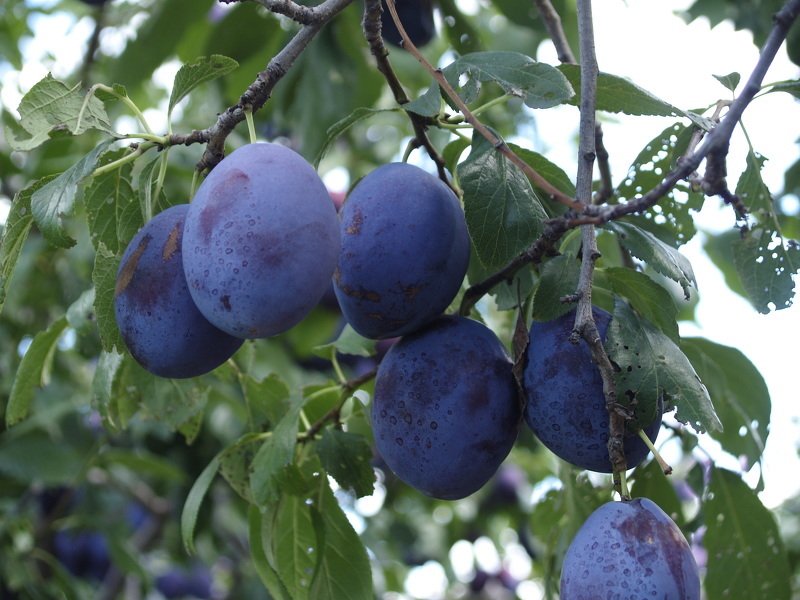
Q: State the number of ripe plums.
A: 6